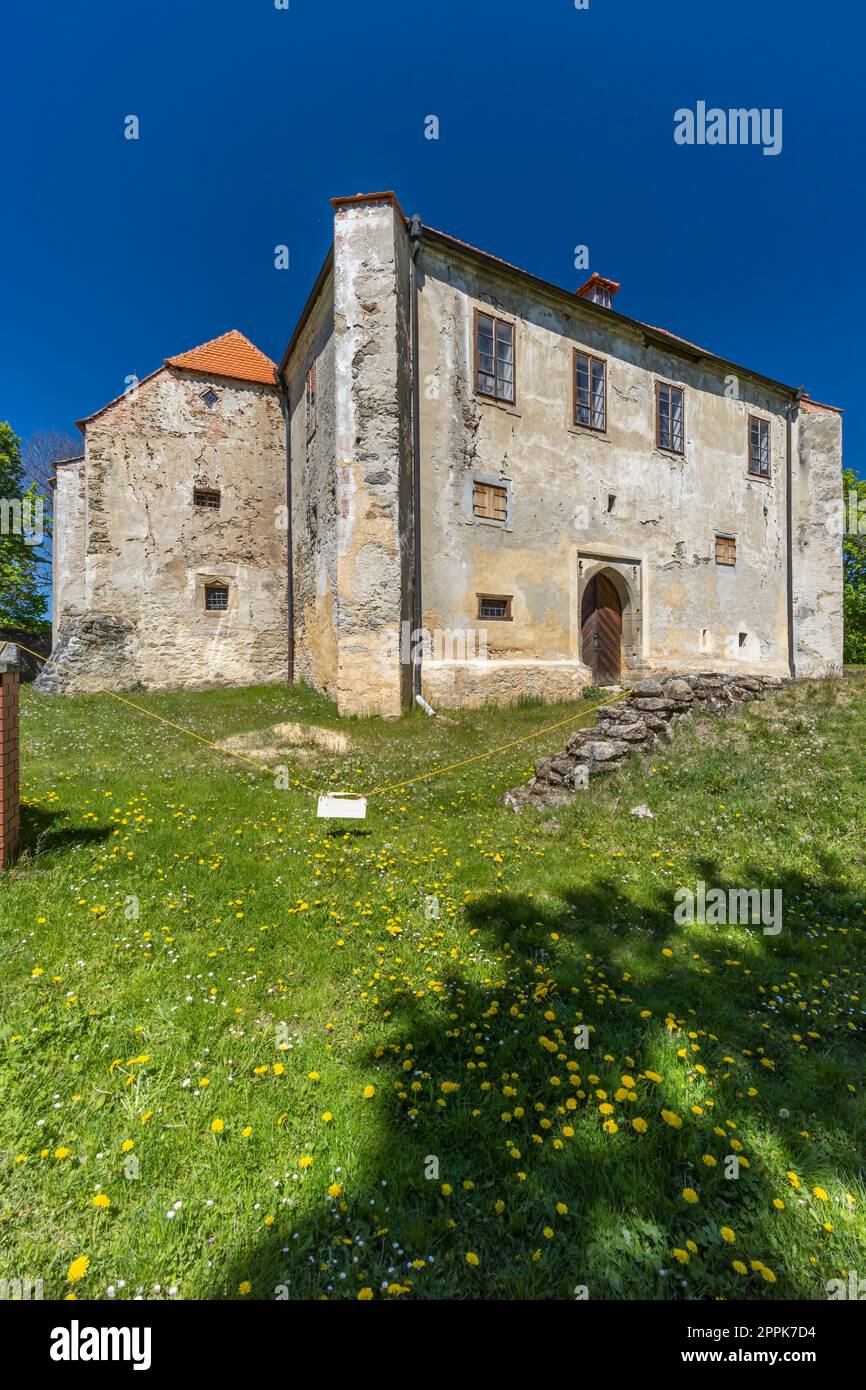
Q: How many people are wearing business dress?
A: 0